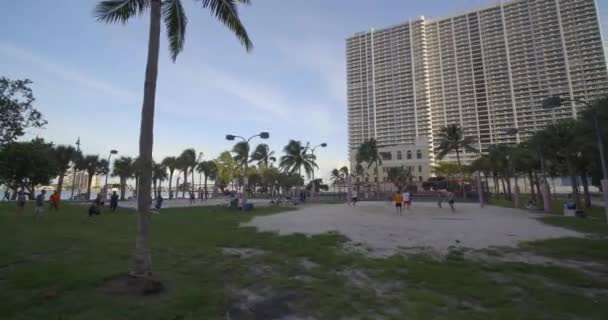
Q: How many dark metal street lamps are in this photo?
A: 5